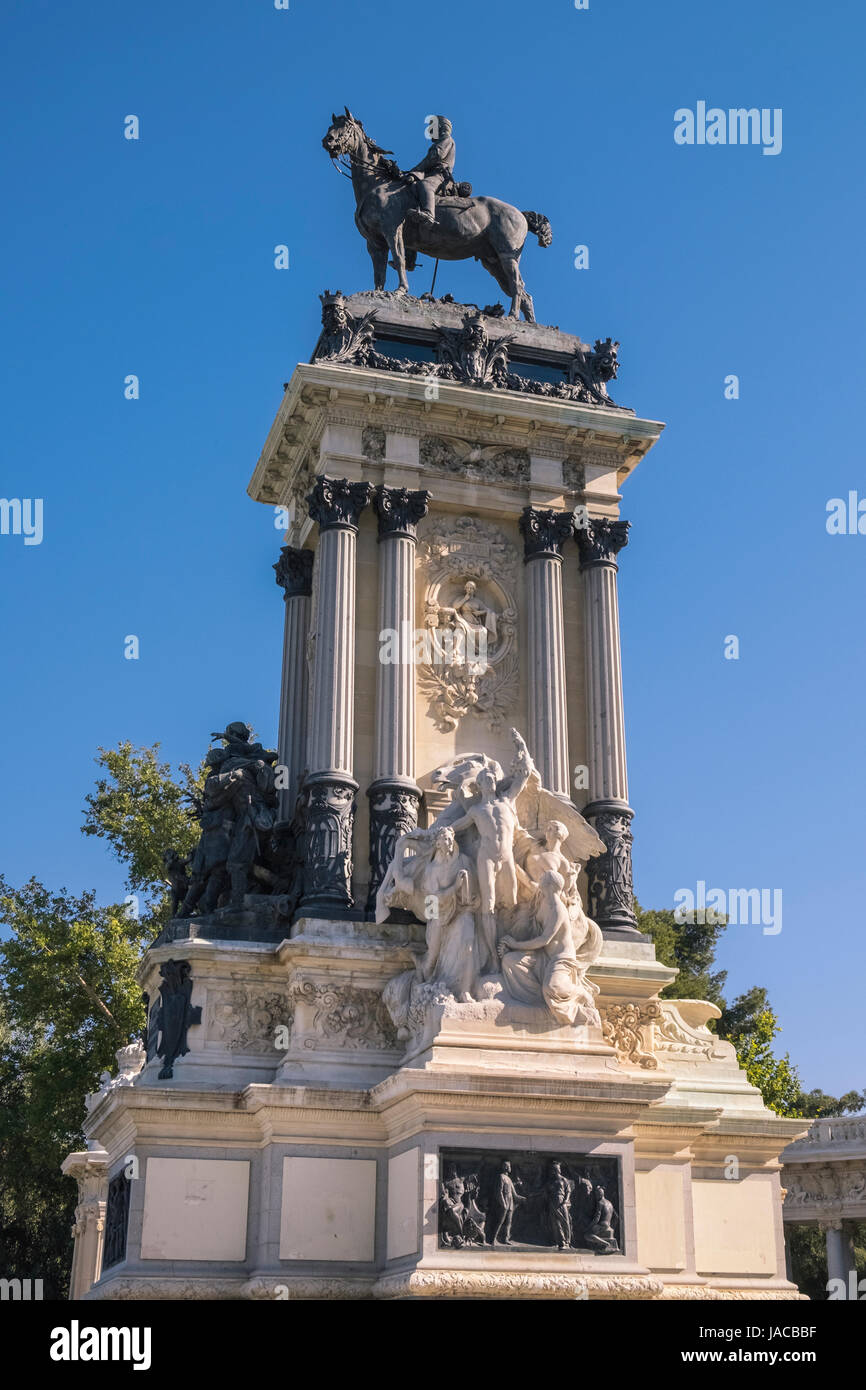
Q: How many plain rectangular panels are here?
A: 5